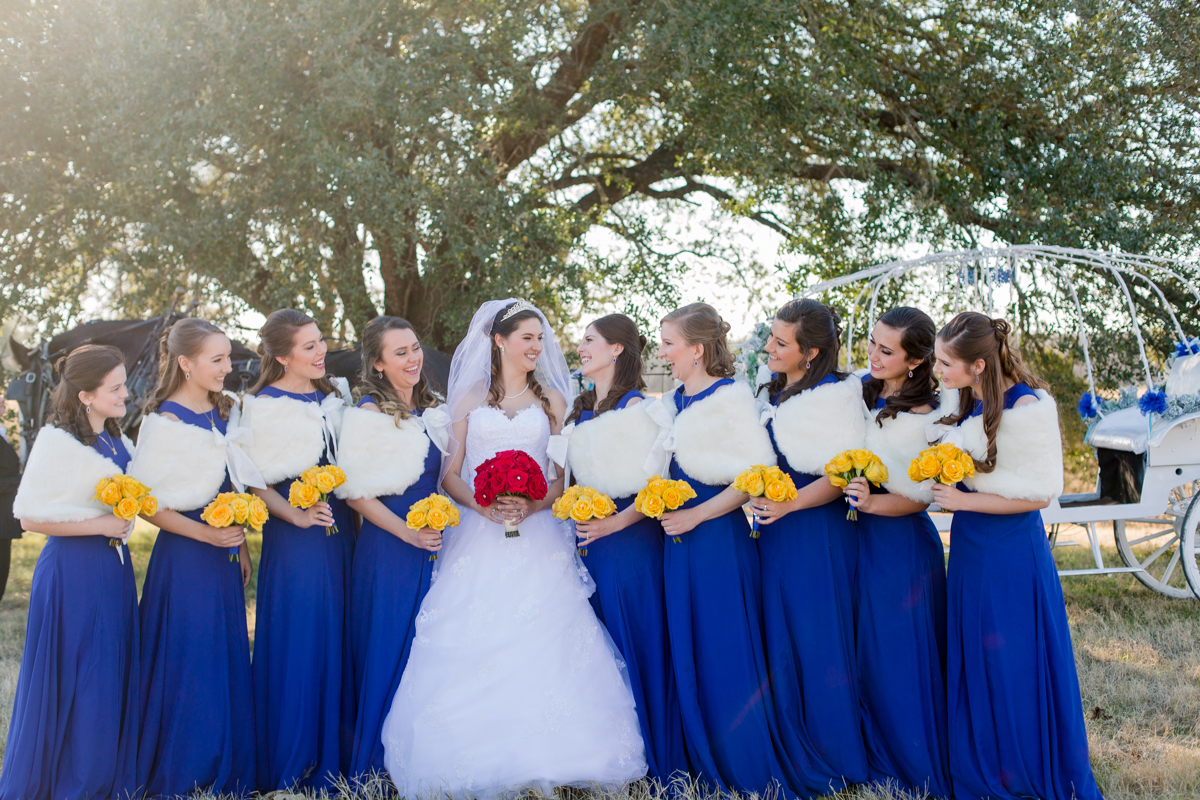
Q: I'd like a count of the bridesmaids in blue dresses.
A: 9